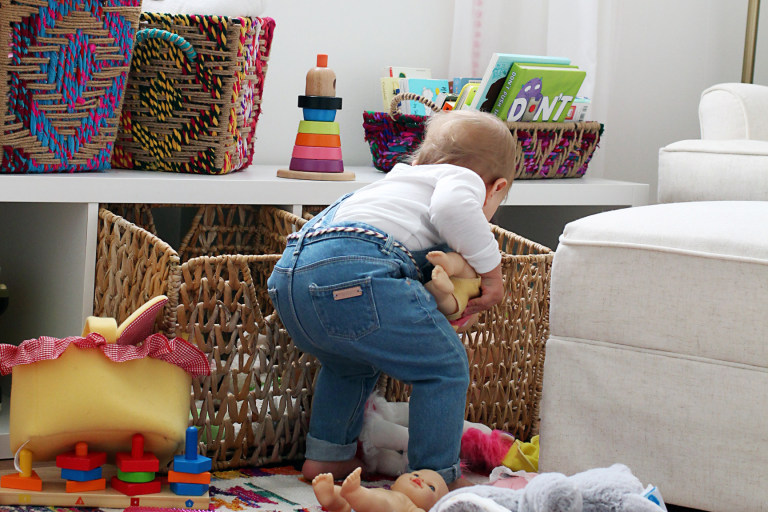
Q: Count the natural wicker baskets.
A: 2